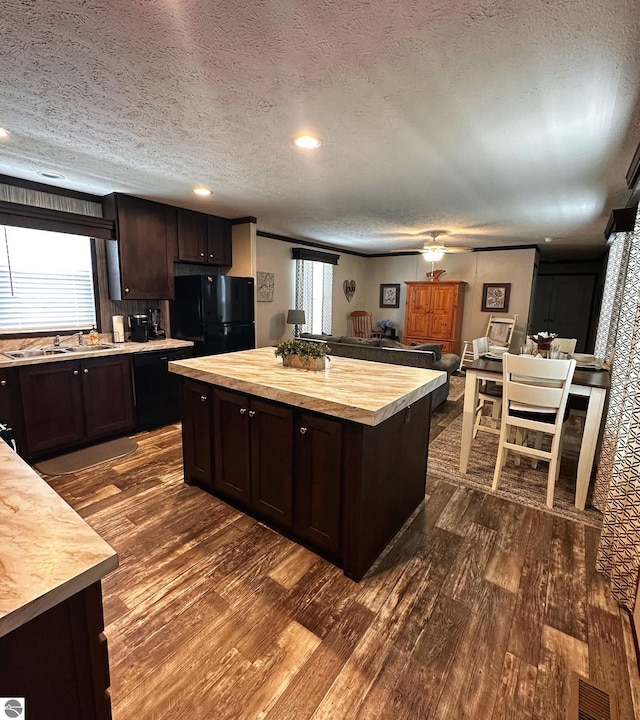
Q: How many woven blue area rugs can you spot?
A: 0